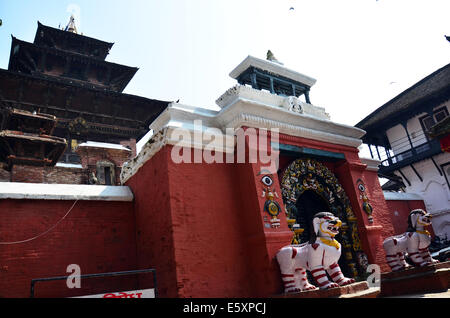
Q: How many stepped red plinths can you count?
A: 2